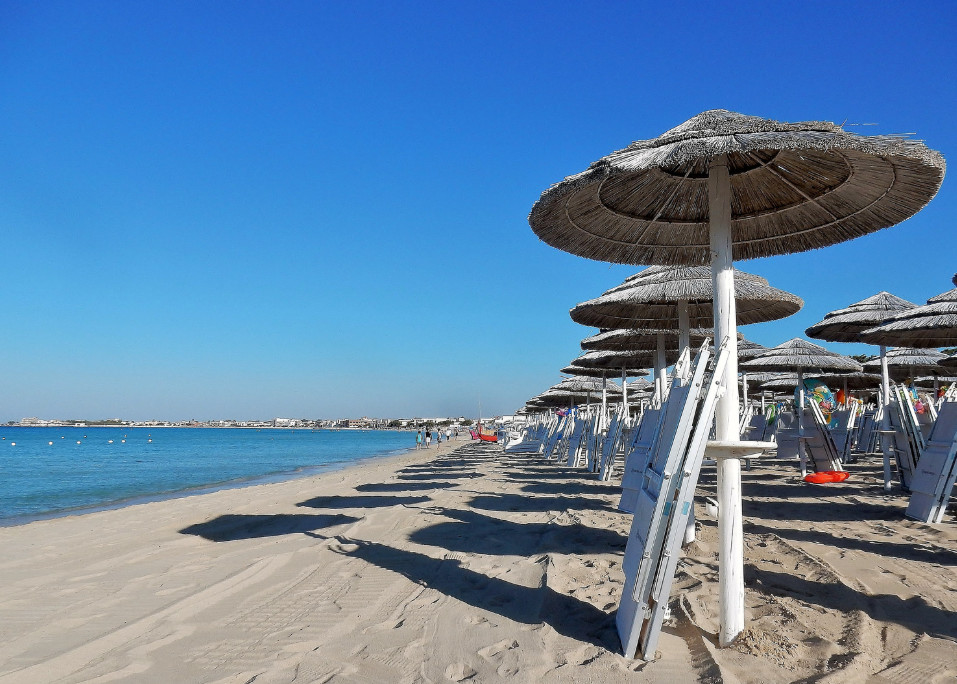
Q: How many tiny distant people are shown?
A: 5